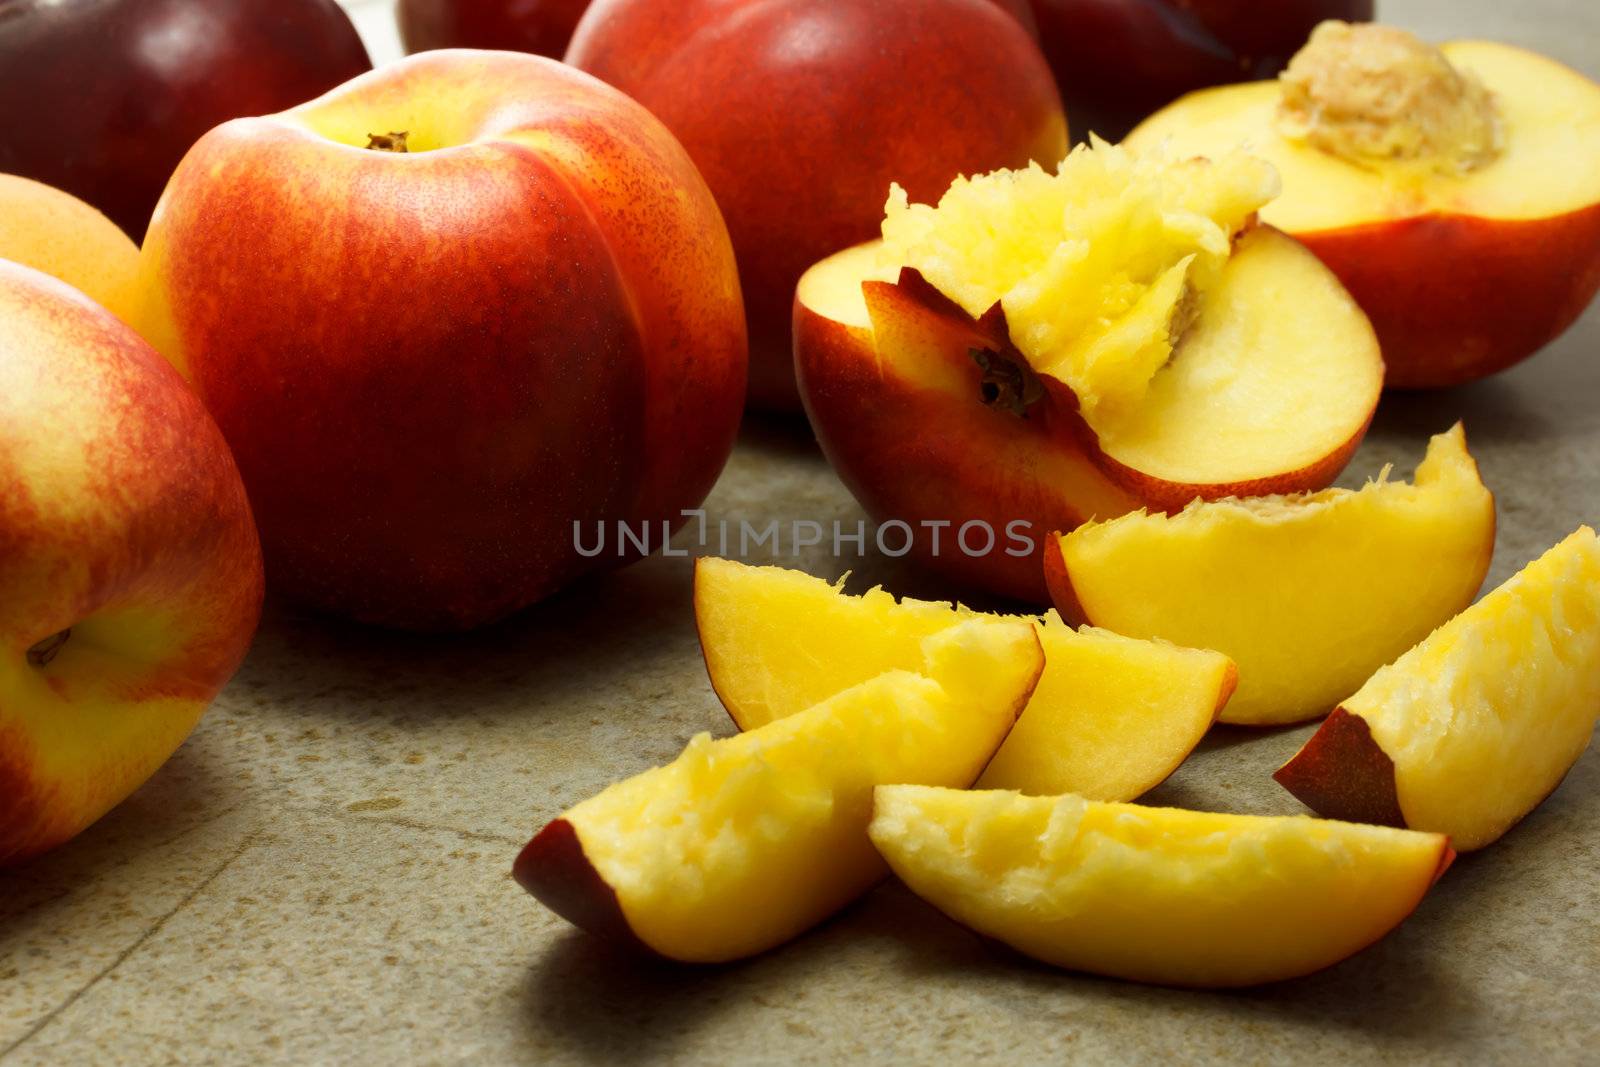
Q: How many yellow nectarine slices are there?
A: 5